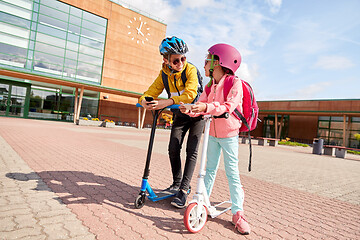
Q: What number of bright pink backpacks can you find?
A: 1